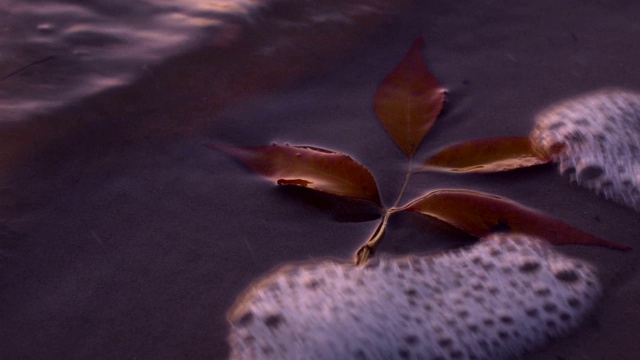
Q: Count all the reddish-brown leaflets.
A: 4